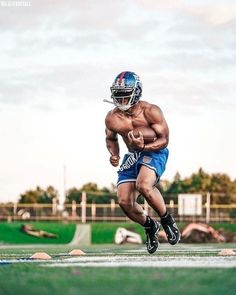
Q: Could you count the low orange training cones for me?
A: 3